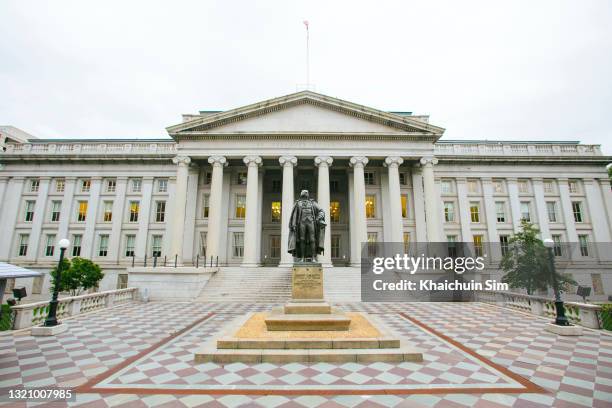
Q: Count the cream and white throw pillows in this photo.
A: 0